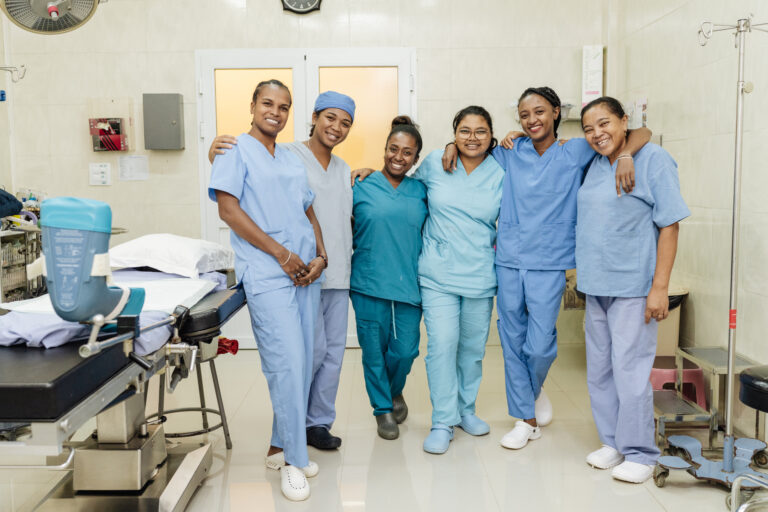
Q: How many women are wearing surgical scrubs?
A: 6